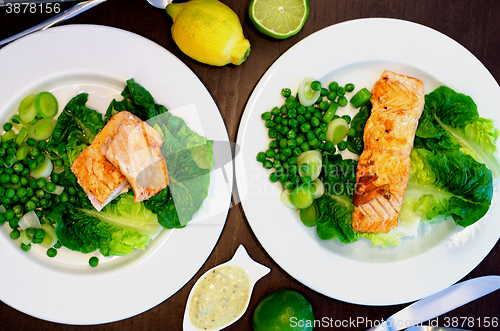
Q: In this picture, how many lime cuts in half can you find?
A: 1